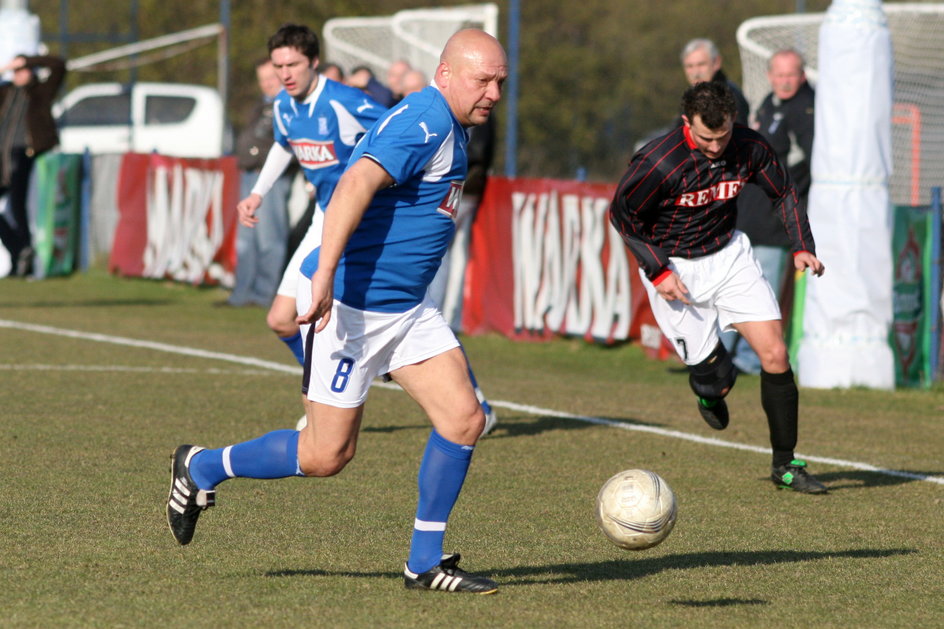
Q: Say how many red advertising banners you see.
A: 2